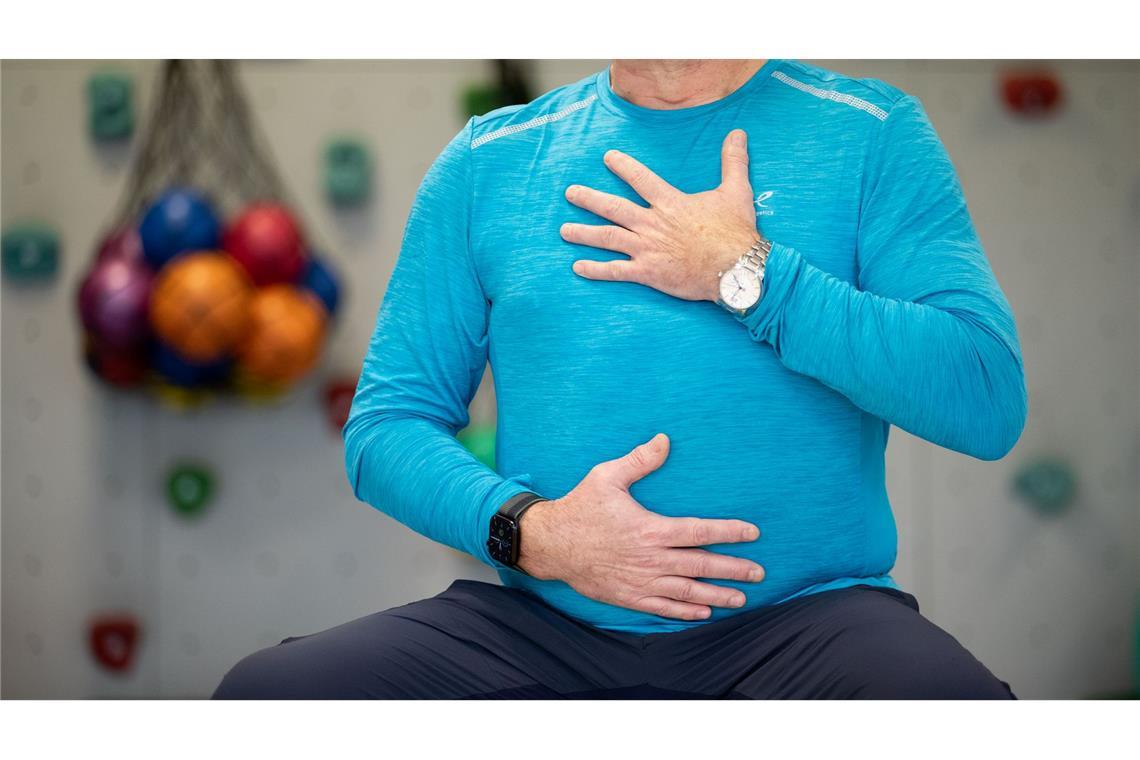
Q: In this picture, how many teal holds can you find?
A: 4